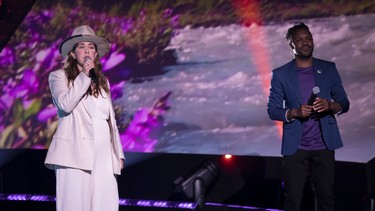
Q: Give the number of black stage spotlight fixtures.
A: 1